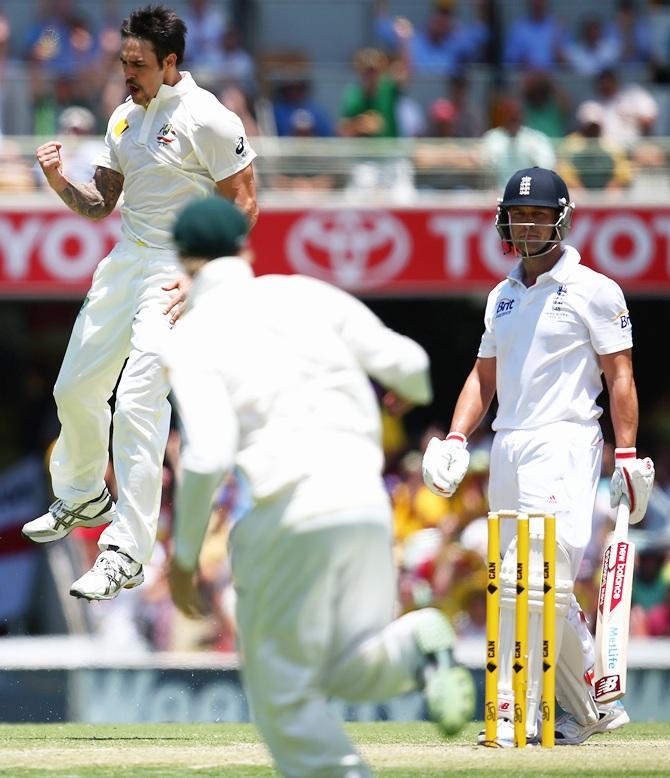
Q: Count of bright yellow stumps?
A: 3